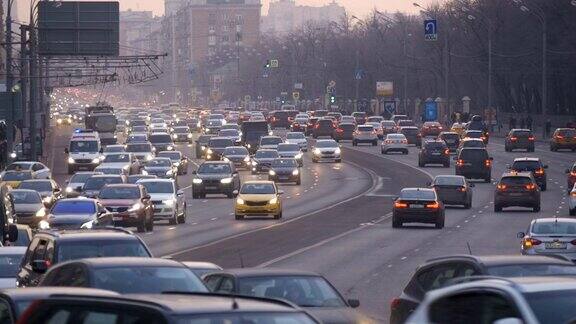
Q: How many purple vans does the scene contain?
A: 0